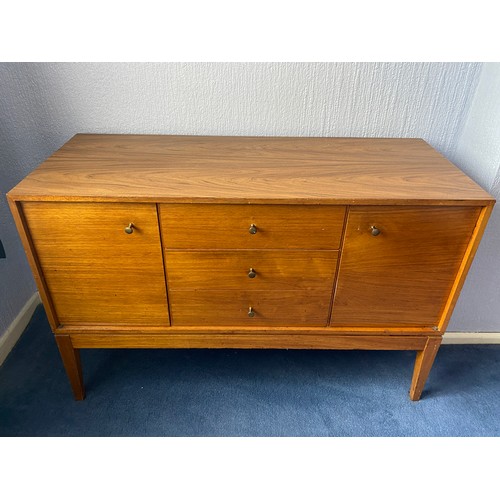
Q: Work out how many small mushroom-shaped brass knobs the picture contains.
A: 5